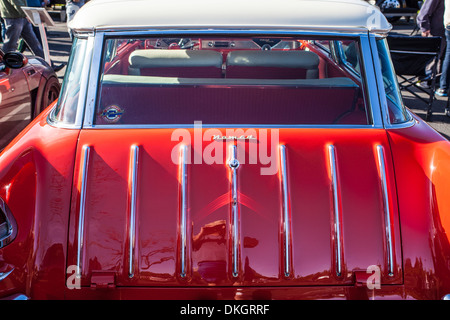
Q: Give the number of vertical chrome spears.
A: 7